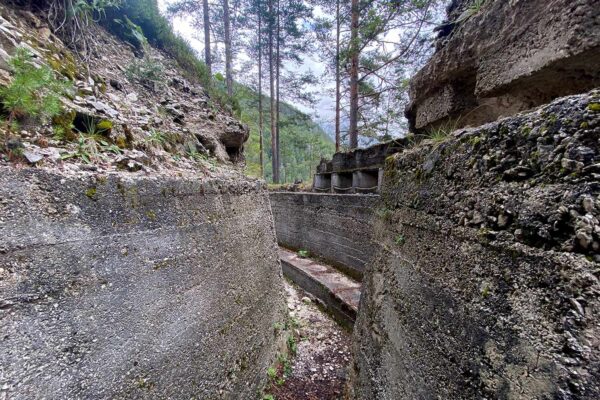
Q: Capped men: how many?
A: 0